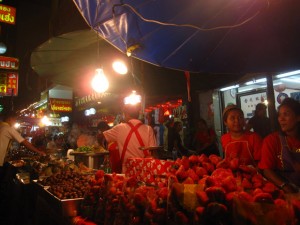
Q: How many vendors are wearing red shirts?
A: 2